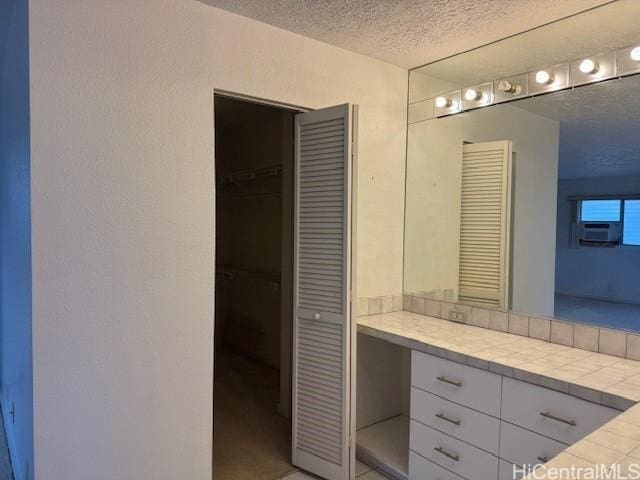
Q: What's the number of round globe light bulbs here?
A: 6